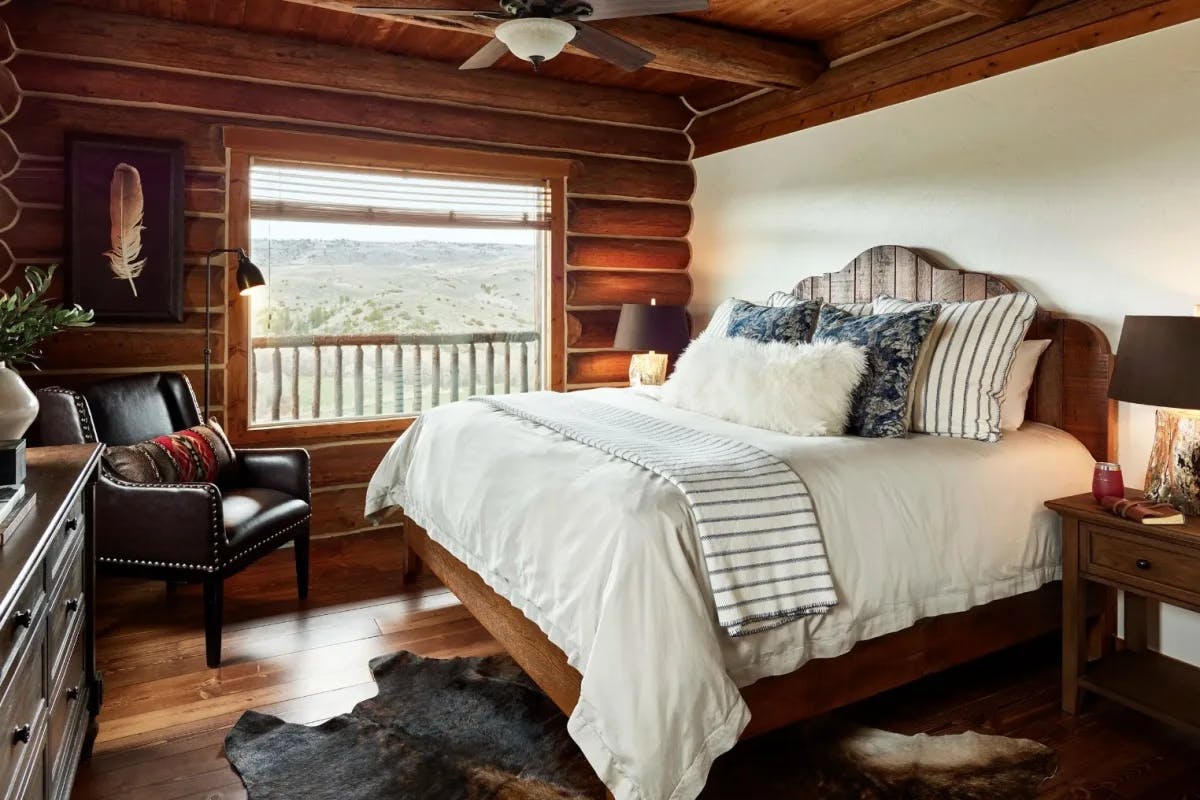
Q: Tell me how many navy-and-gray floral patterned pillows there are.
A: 2